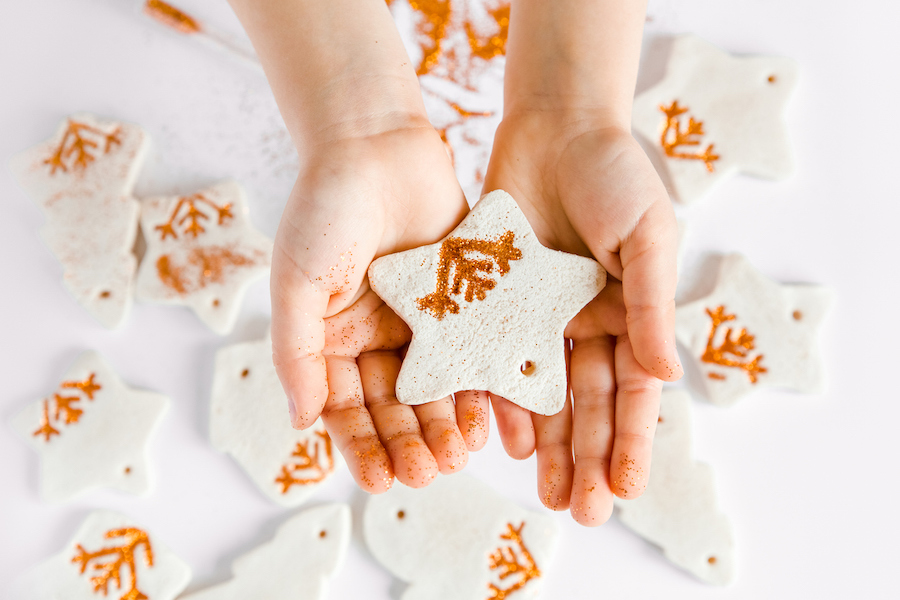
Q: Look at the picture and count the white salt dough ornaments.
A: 11